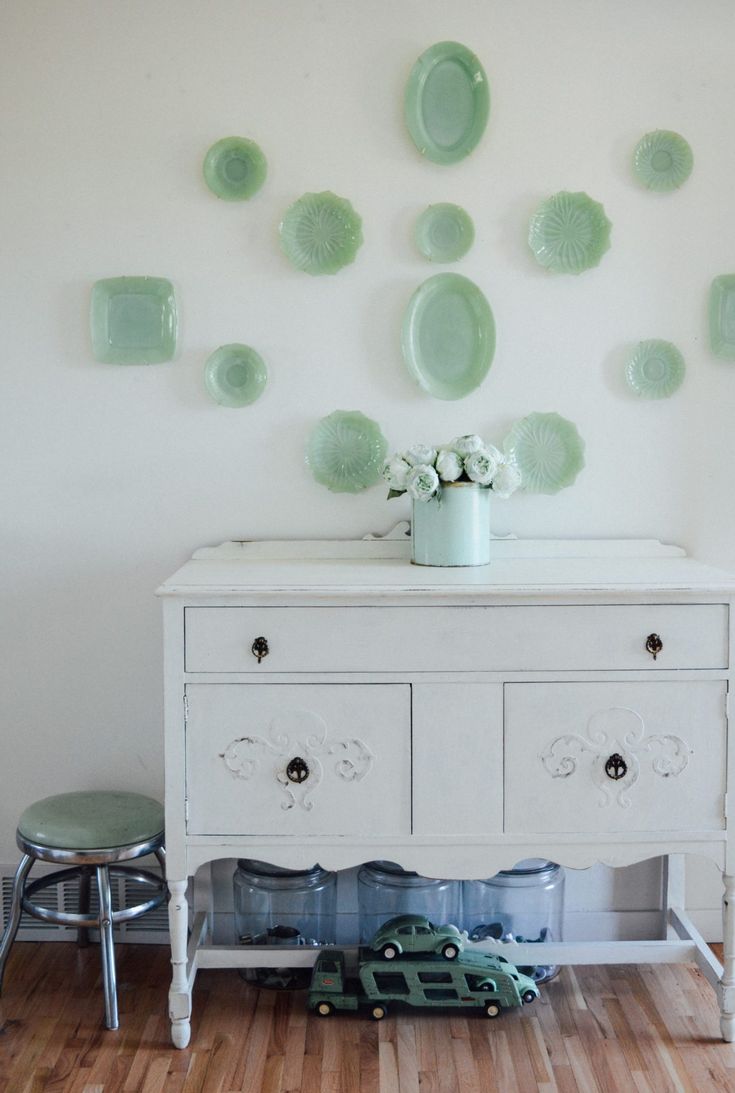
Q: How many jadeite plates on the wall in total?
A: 13